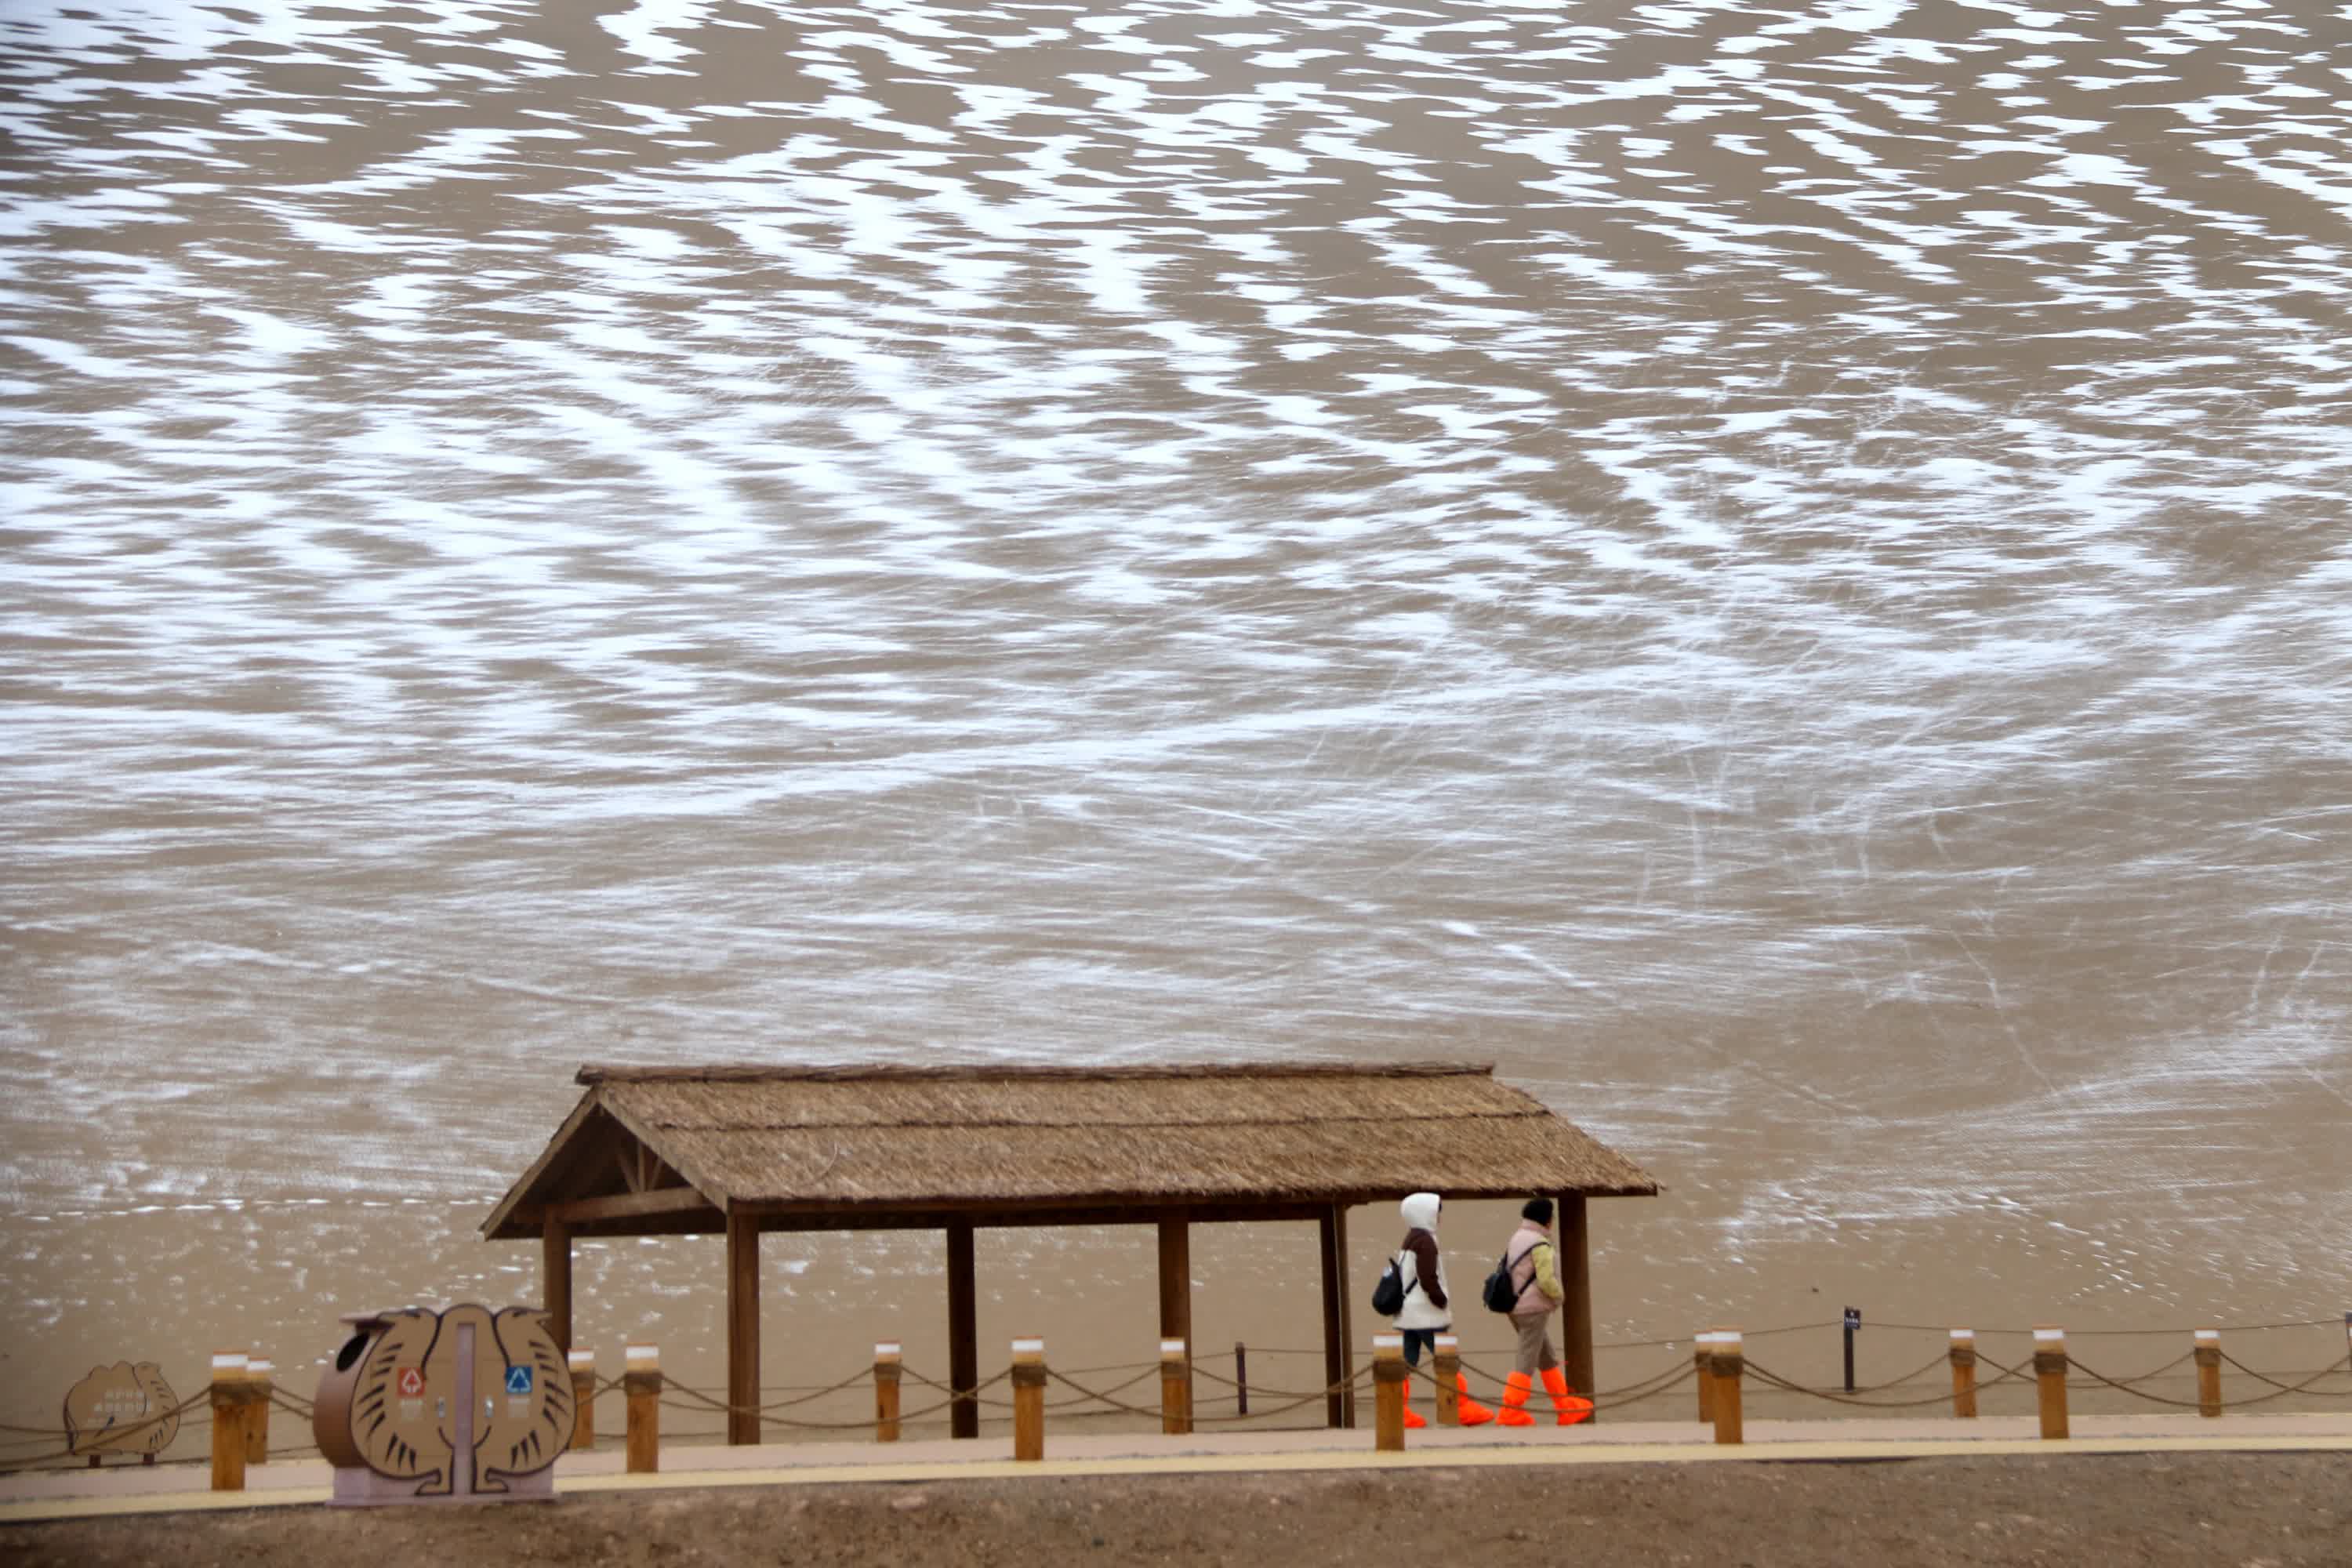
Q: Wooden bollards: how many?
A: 14